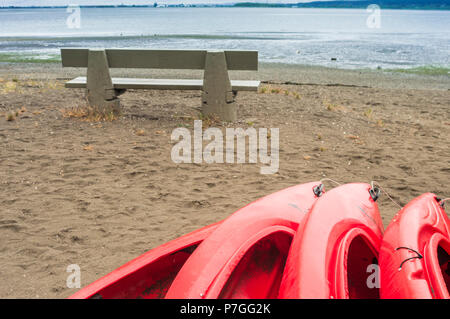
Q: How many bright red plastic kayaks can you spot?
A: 4